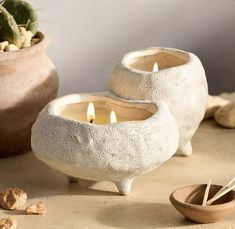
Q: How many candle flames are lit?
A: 3